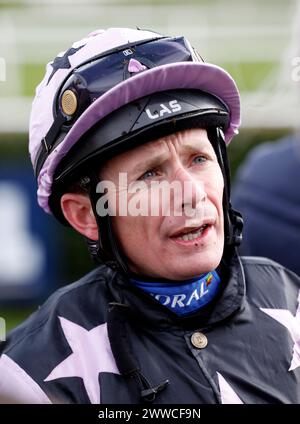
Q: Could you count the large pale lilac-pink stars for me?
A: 3